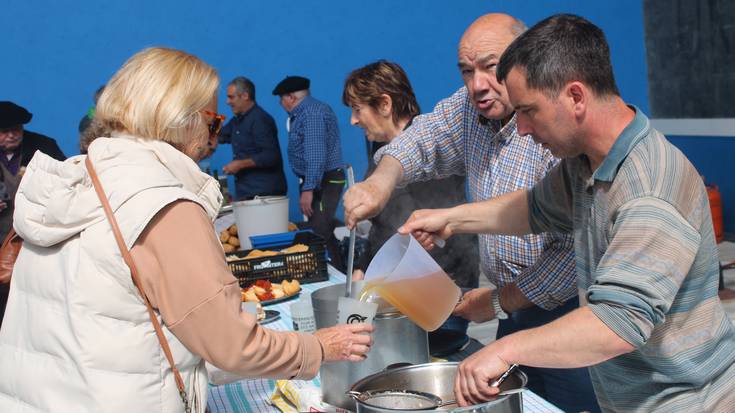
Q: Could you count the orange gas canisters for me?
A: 1